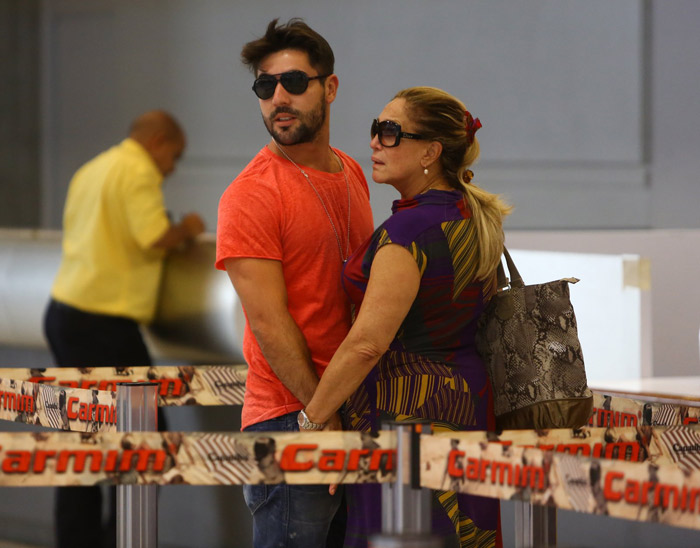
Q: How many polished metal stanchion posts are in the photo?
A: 3